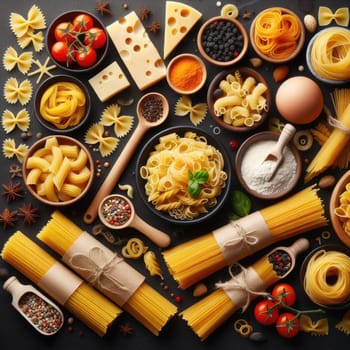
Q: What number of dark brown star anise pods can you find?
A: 9